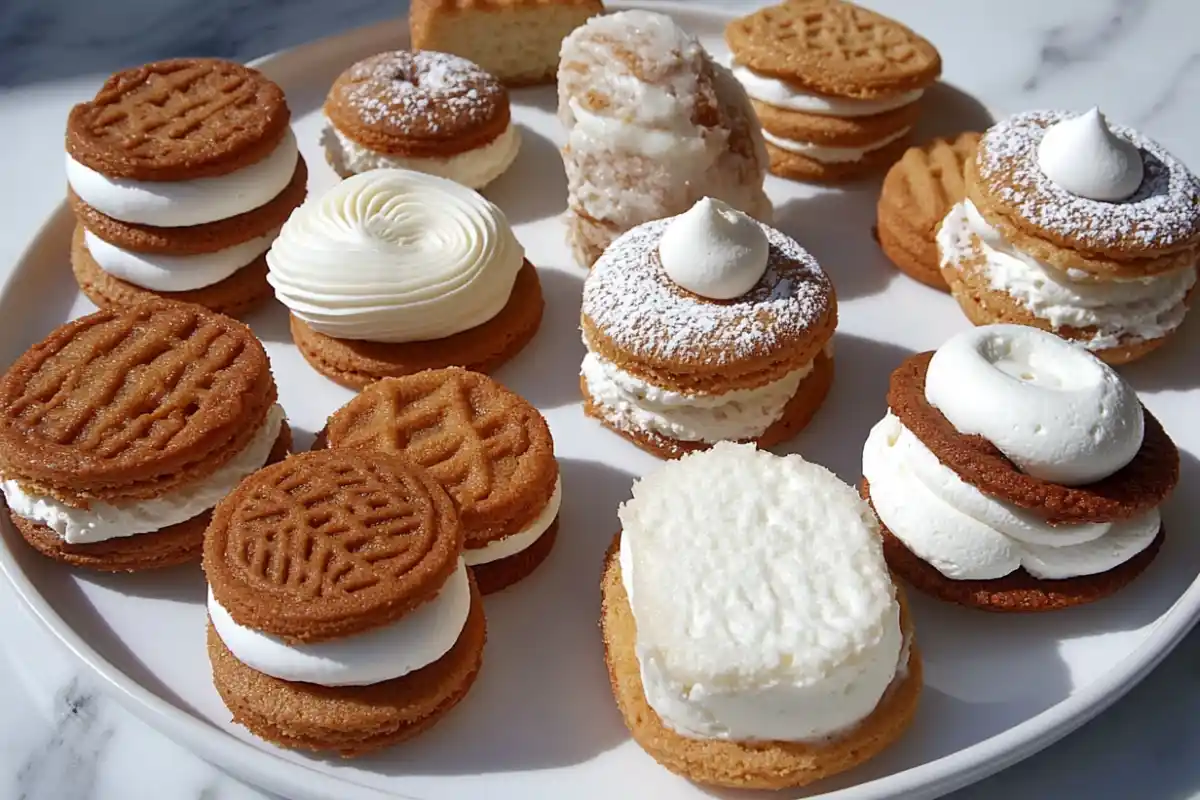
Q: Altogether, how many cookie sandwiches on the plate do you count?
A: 9